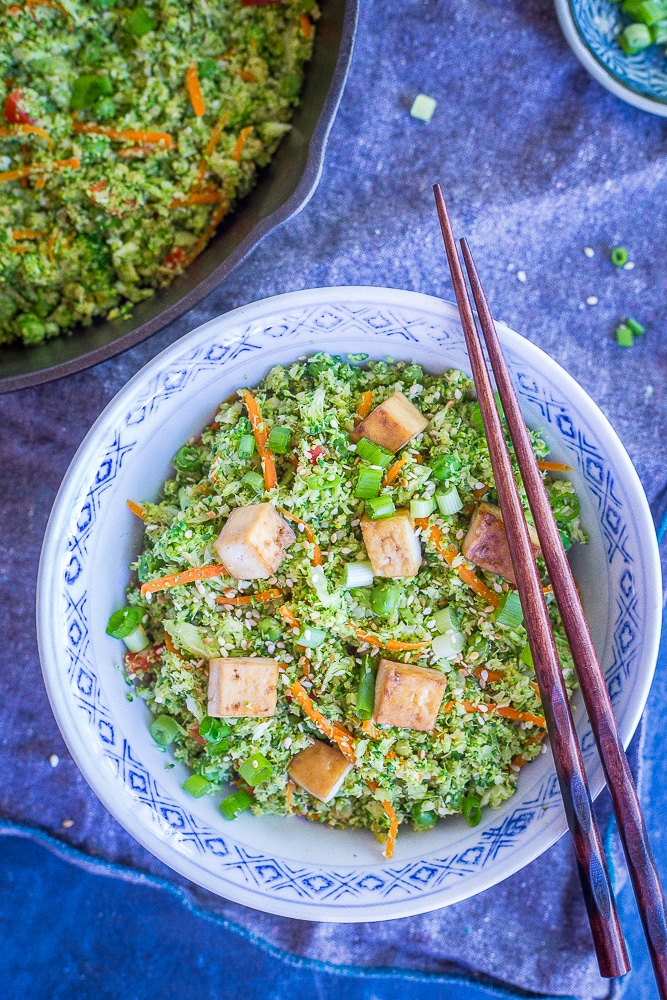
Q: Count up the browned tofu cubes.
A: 7